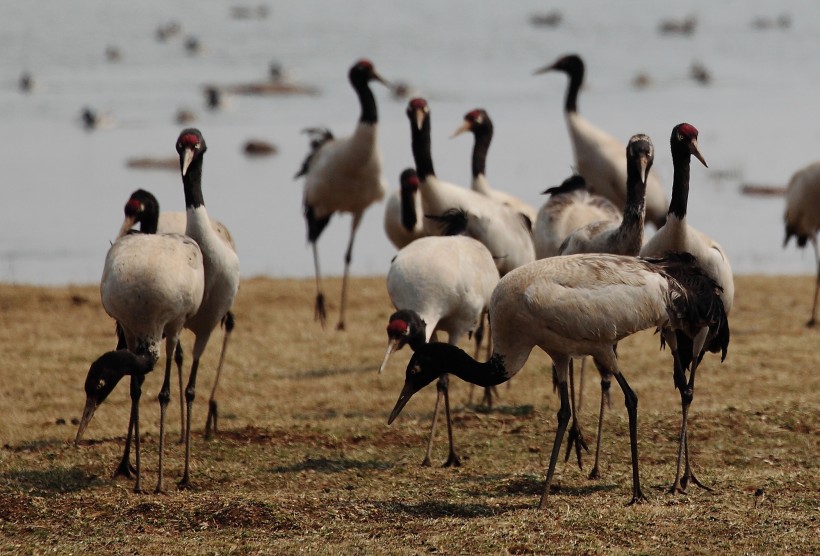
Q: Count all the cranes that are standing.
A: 14